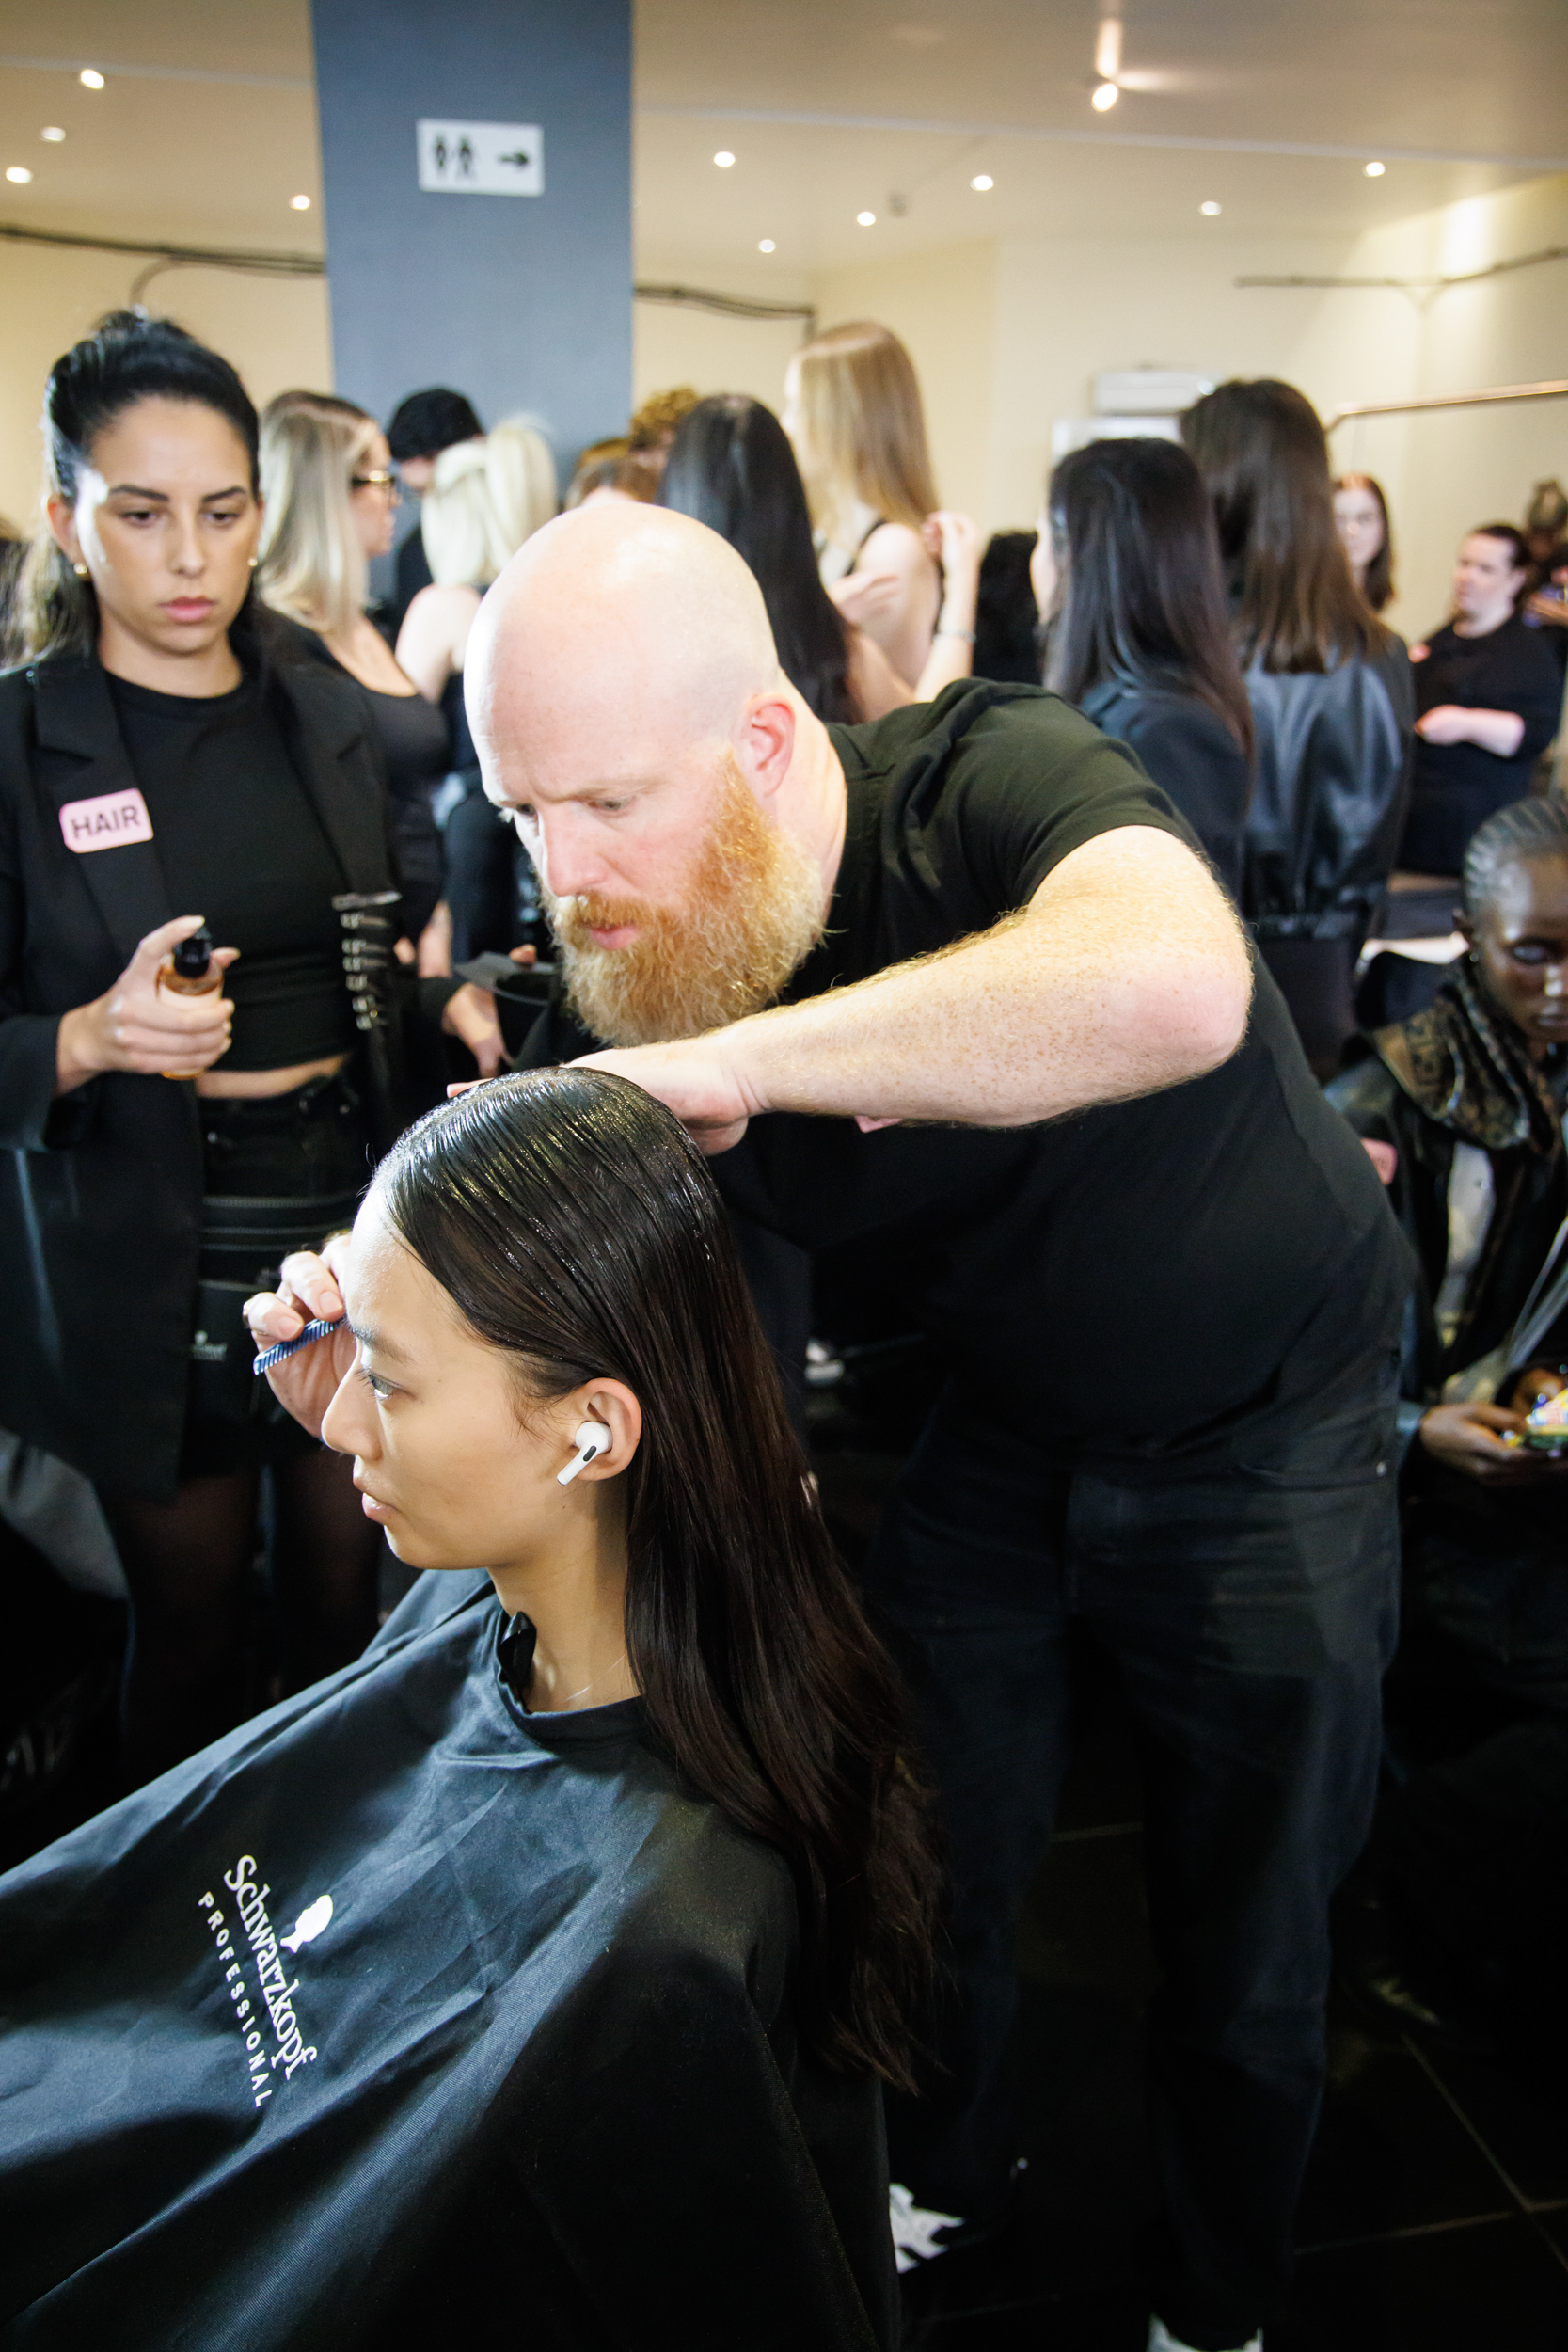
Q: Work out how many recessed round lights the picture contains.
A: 11